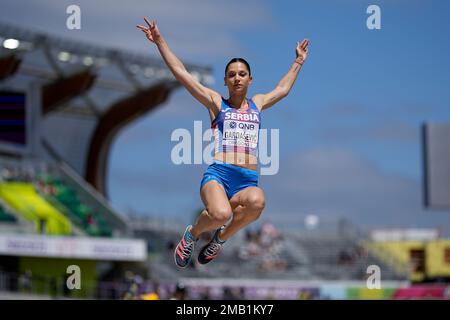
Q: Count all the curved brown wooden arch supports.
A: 3